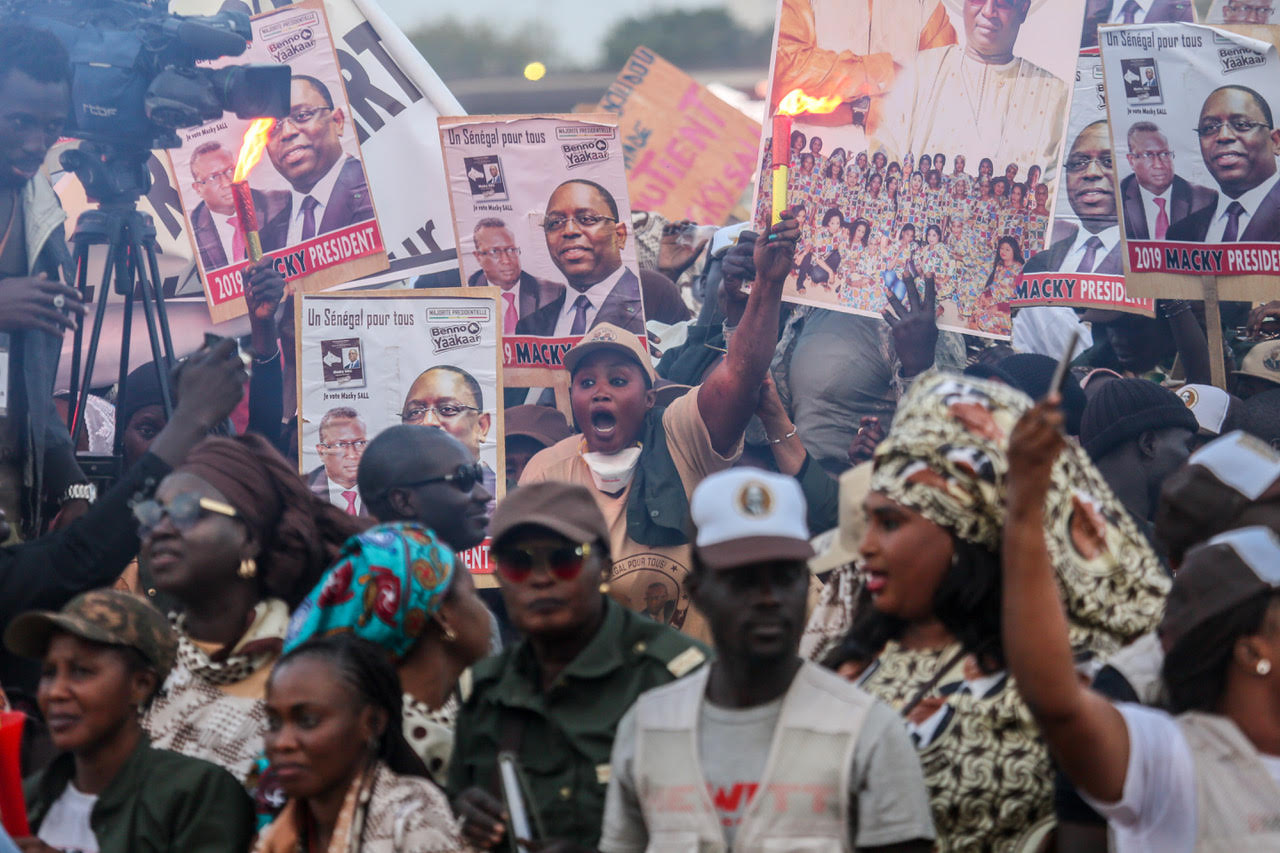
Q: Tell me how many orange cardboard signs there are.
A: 1